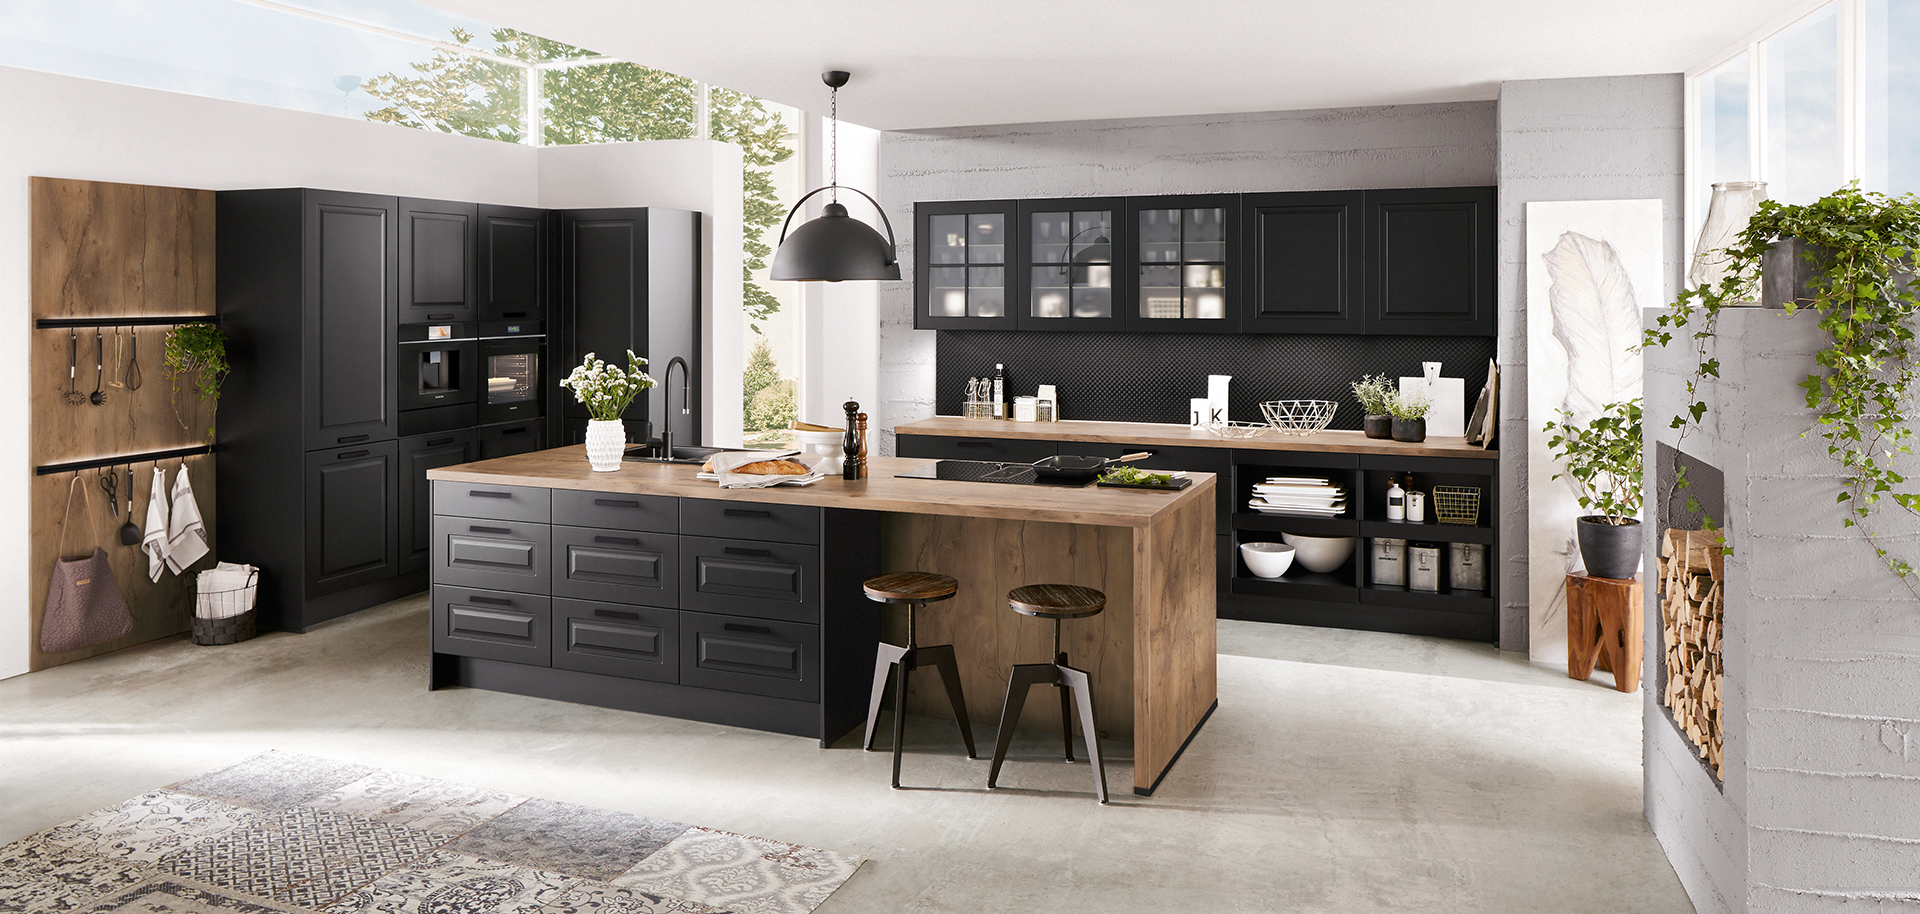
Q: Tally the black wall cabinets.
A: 5